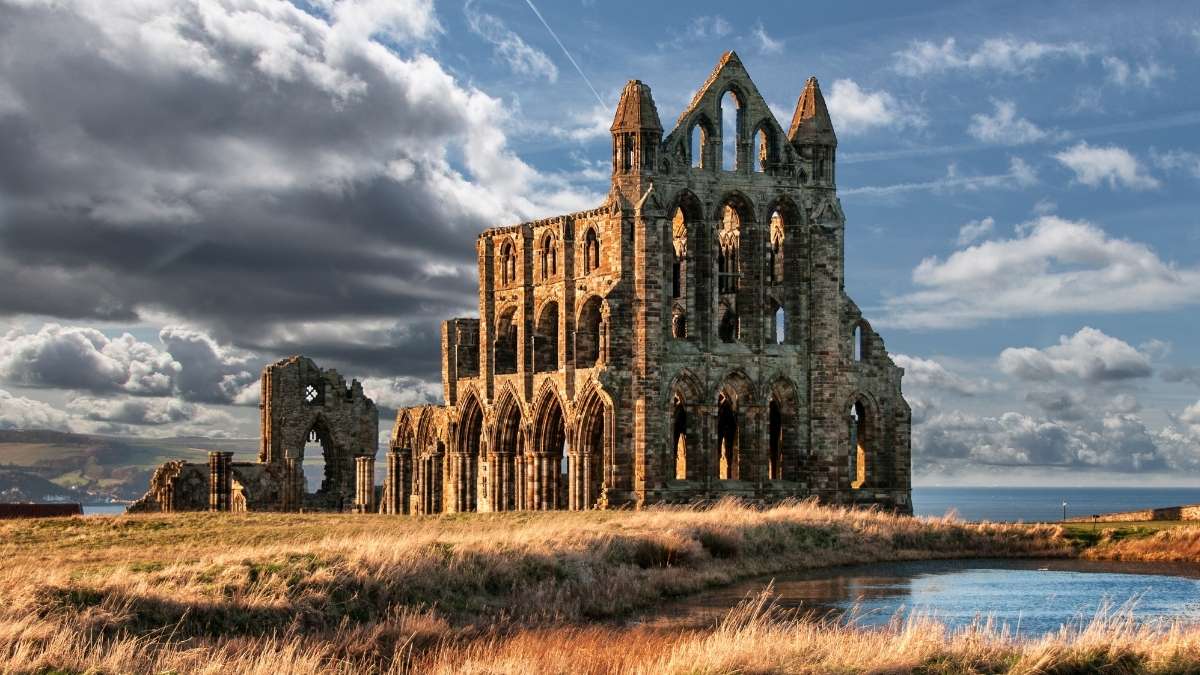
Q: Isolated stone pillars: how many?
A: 2